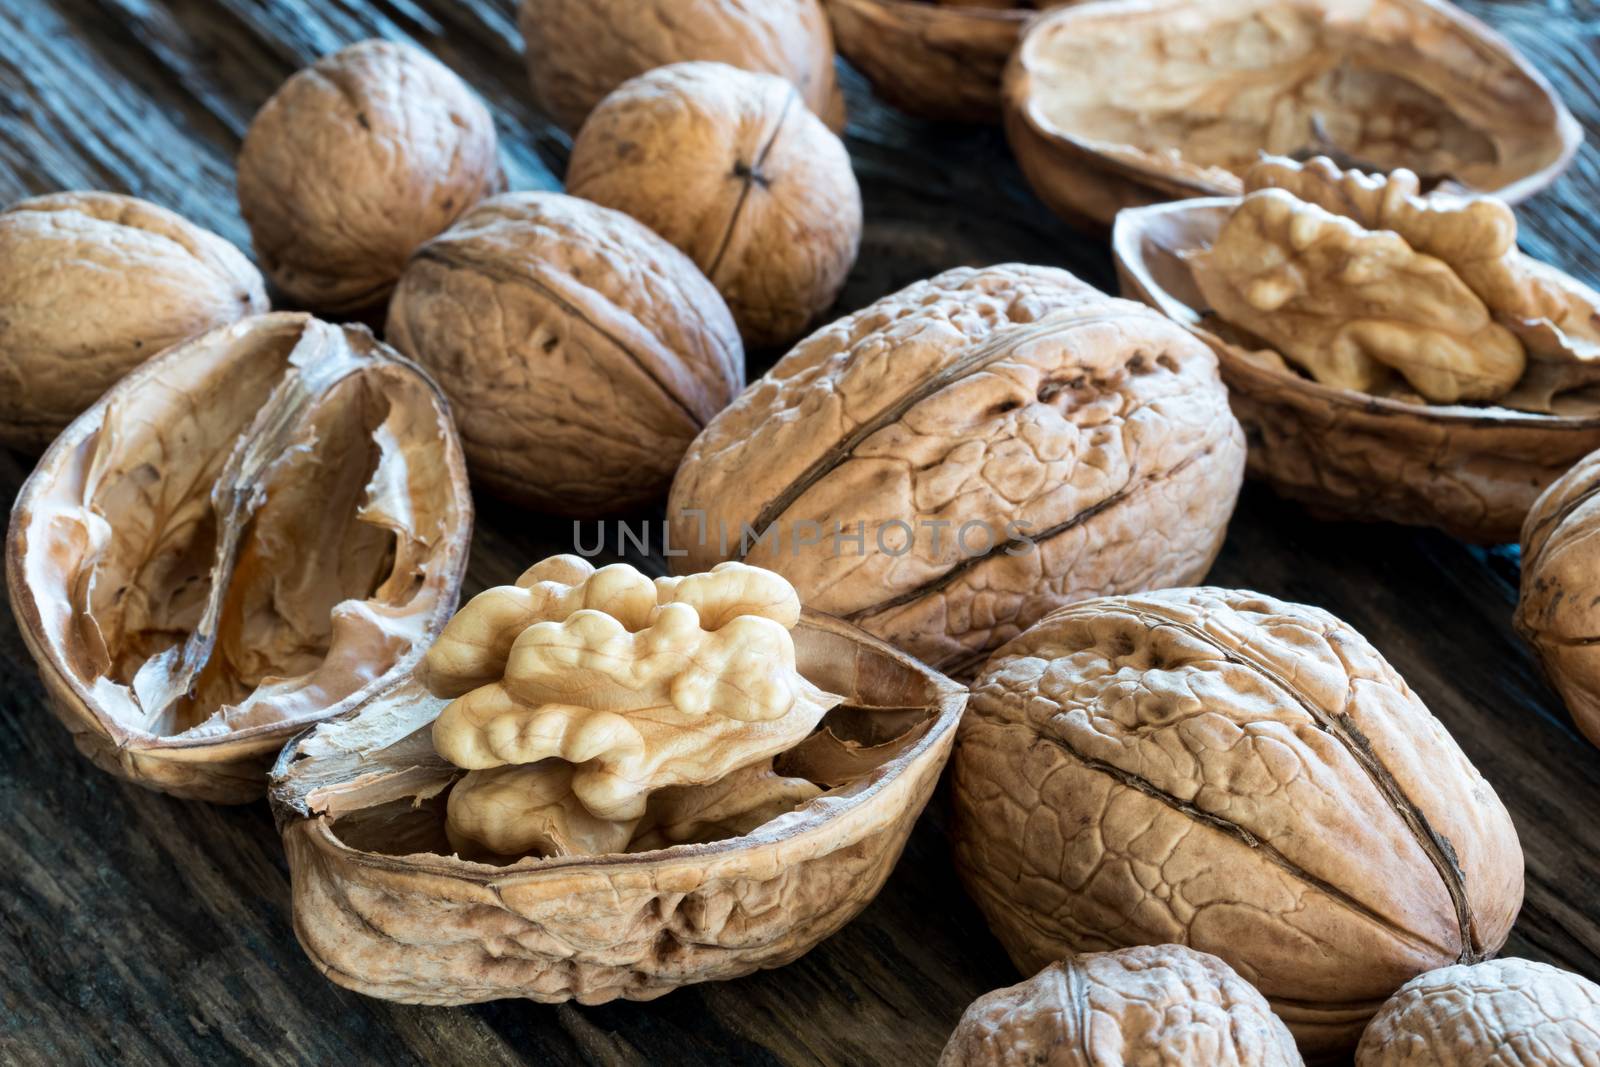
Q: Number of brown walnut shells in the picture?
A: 15